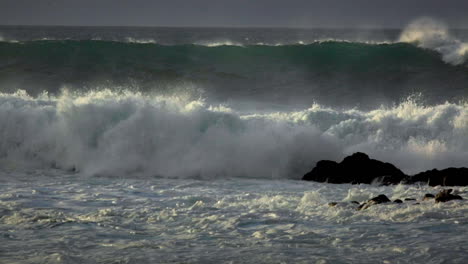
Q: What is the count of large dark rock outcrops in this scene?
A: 2